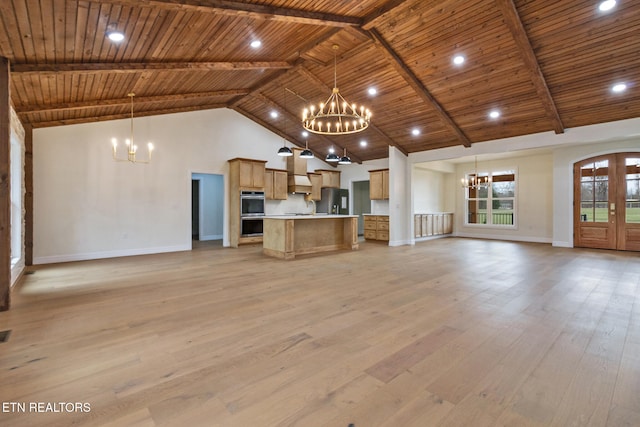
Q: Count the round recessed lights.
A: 12